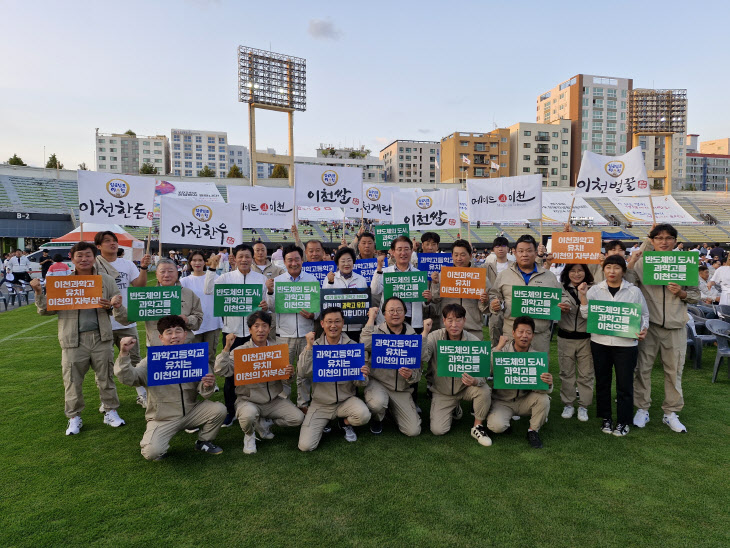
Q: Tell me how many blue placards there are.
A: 6